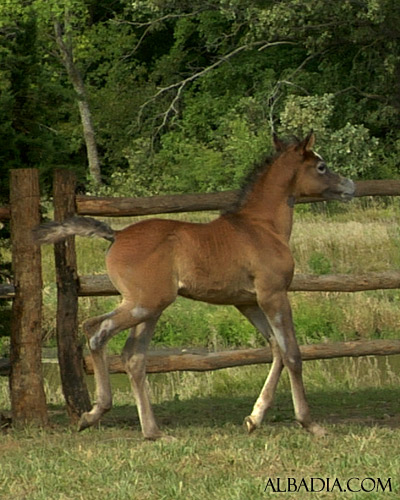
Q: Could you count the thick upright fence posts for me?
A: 2